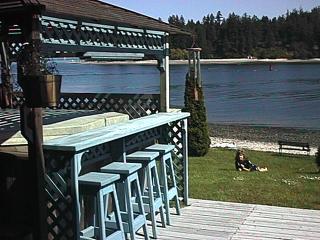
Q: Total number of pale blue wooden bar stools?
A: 4